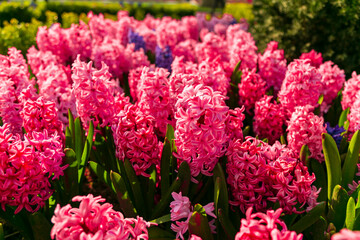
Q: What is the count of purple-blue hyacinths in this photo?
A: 3